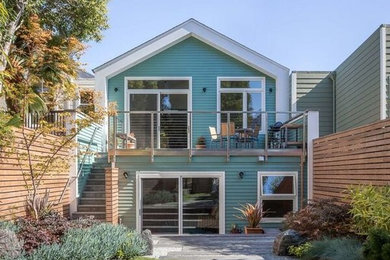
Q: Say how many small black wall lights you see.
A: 5